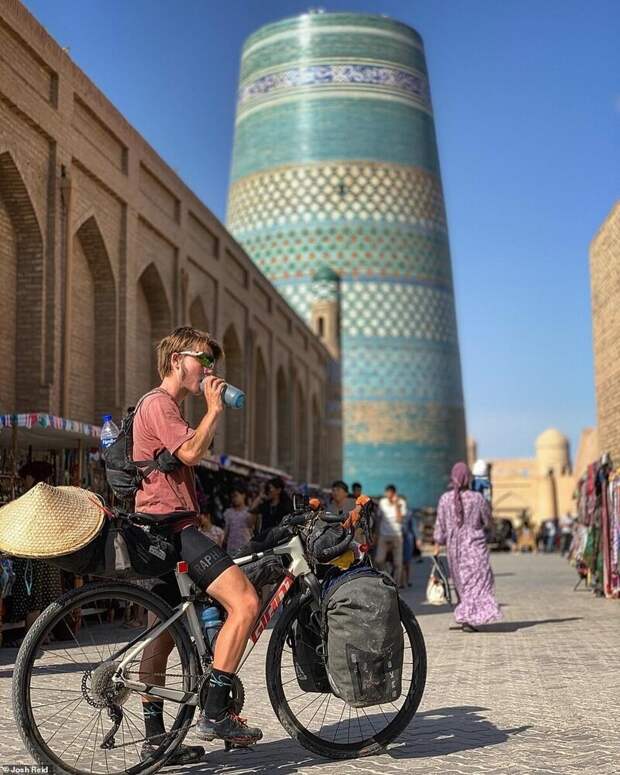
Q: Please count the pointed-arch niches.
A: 9